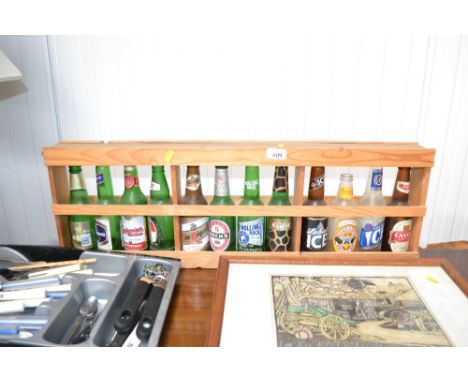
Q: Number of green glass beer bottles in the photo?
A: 7